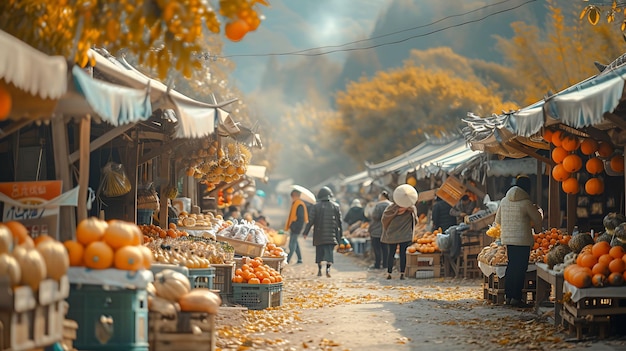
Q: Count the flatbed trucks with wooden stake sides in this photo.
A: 0